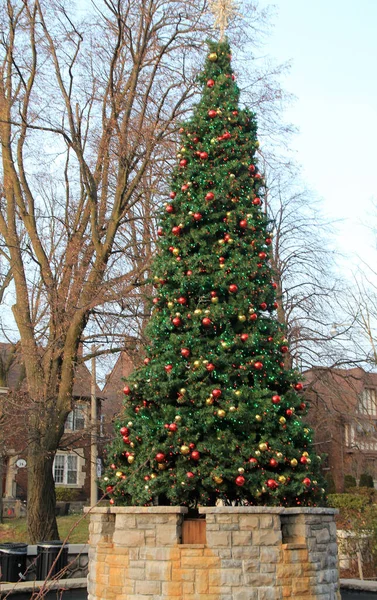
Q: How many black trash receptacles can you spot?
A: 2